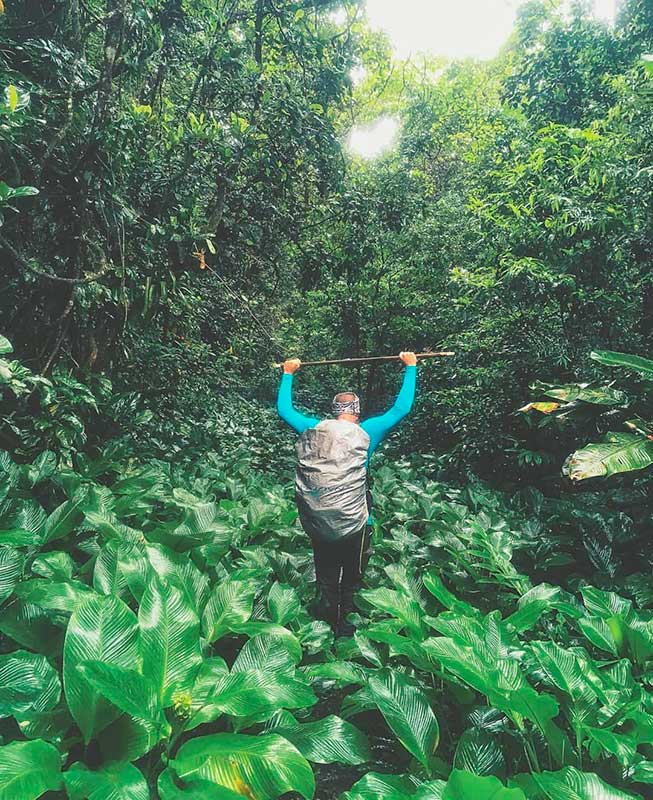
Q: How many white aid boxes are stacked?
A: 0